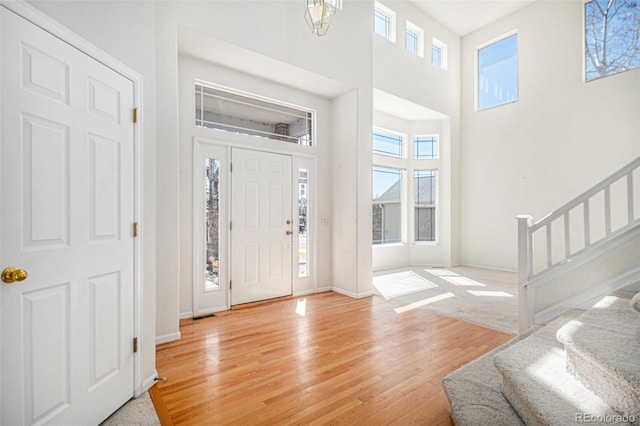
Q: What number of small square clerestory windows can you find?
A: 3